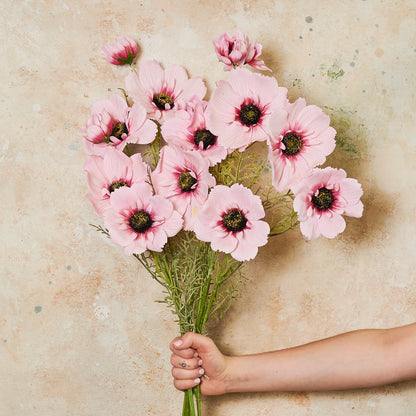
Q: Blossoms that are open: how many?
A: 10